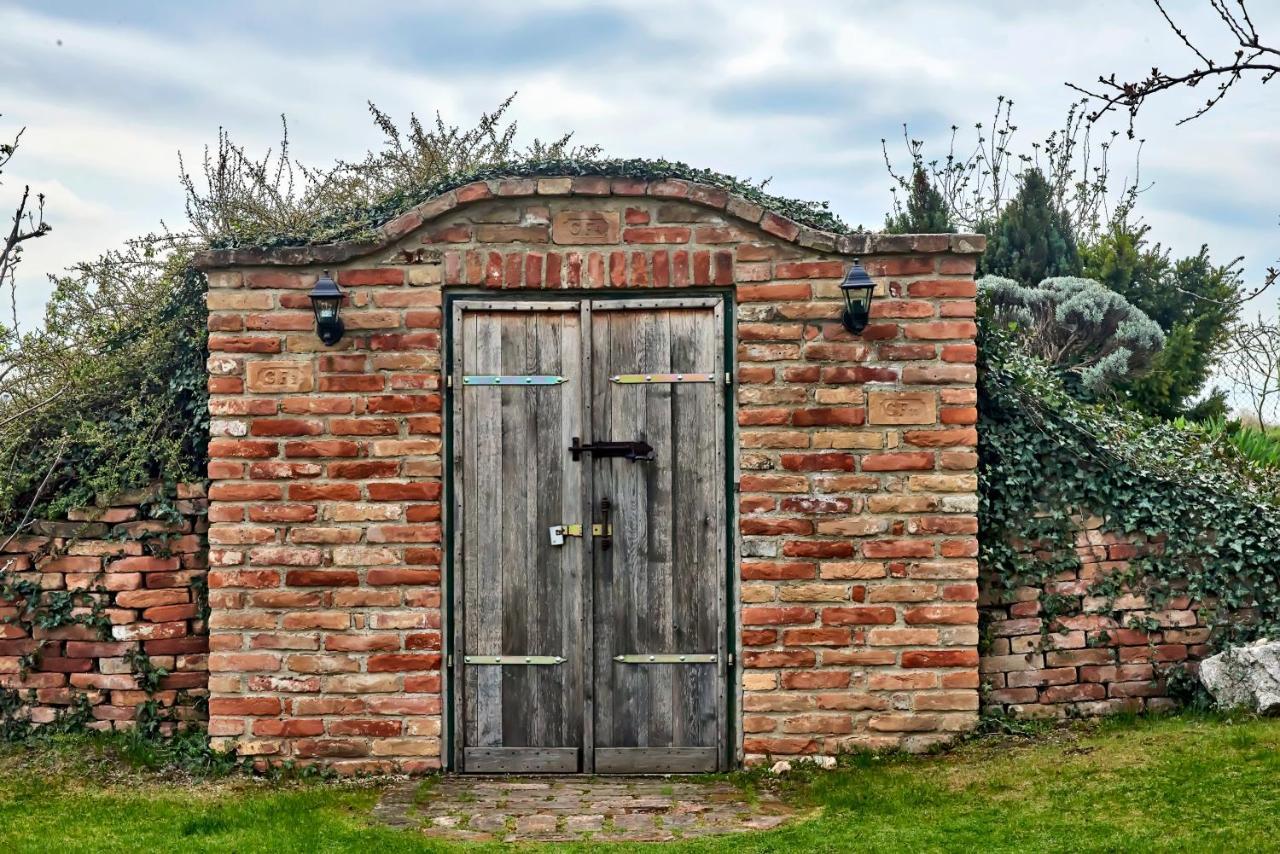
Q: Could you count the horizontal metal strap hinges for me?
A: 4